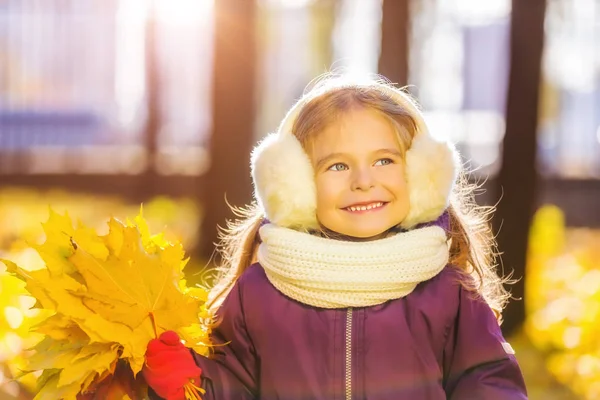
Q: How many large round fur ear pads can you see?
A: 2